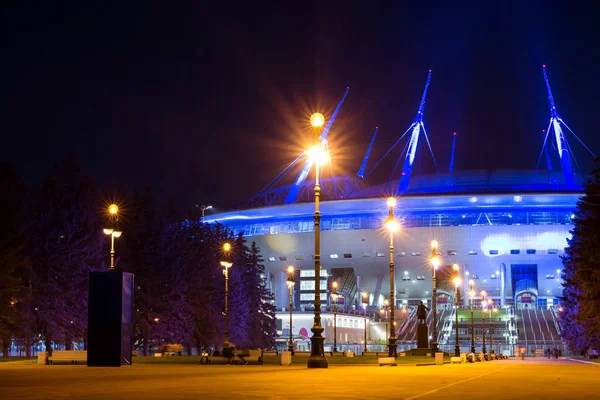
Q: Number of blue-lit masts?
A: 6